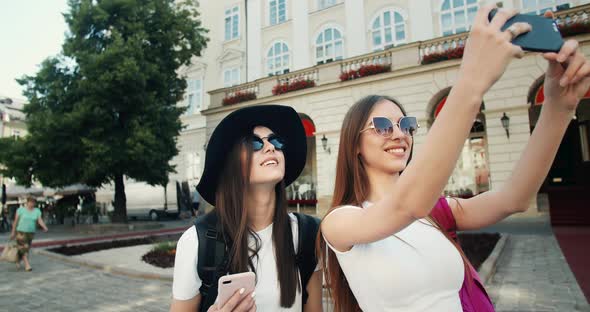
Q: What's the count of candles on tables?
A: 0